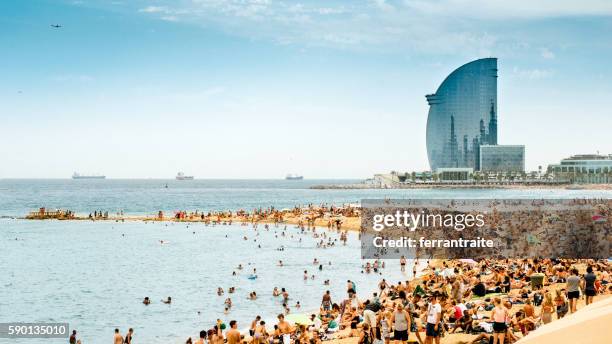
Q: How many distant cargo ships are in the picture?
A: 3